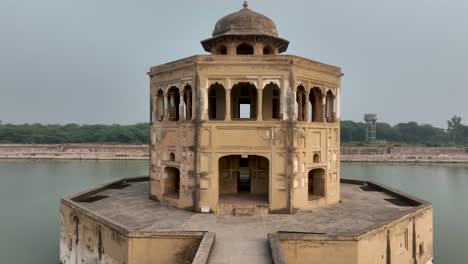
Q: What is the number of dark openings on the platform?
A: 4